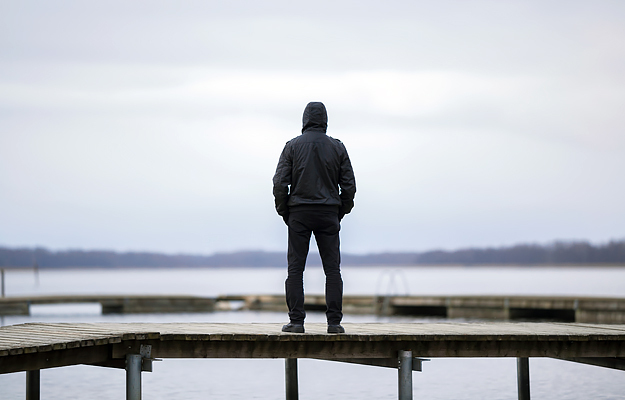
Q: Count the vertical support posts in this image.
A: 5